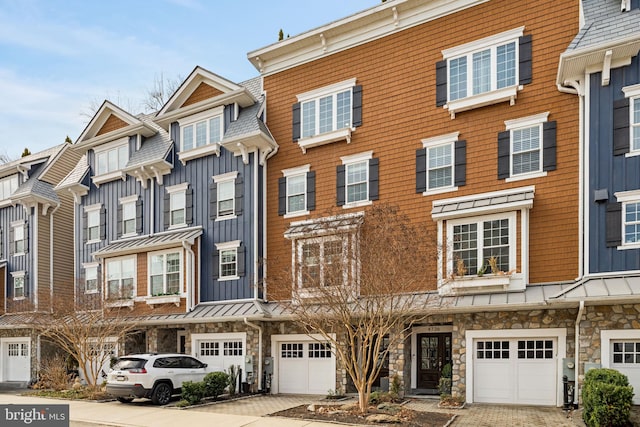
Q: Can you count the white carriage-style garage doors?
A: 6